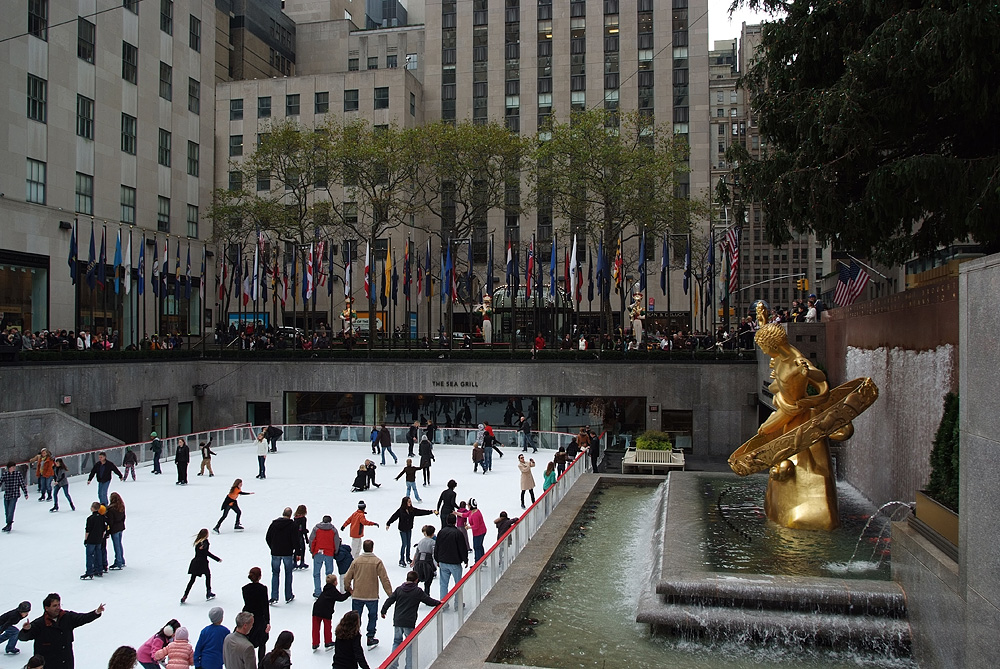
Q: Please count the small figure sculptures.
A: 3